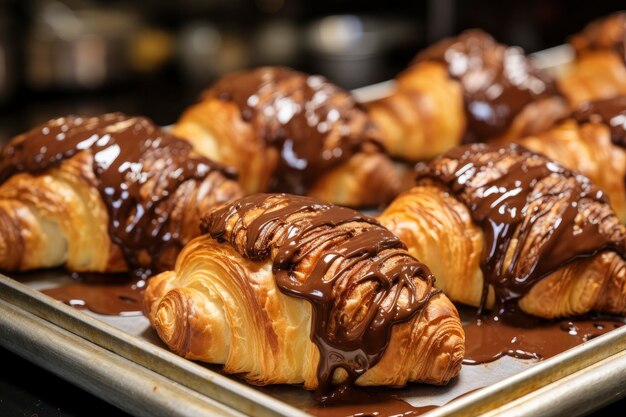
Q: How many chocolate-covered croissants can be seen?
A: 7